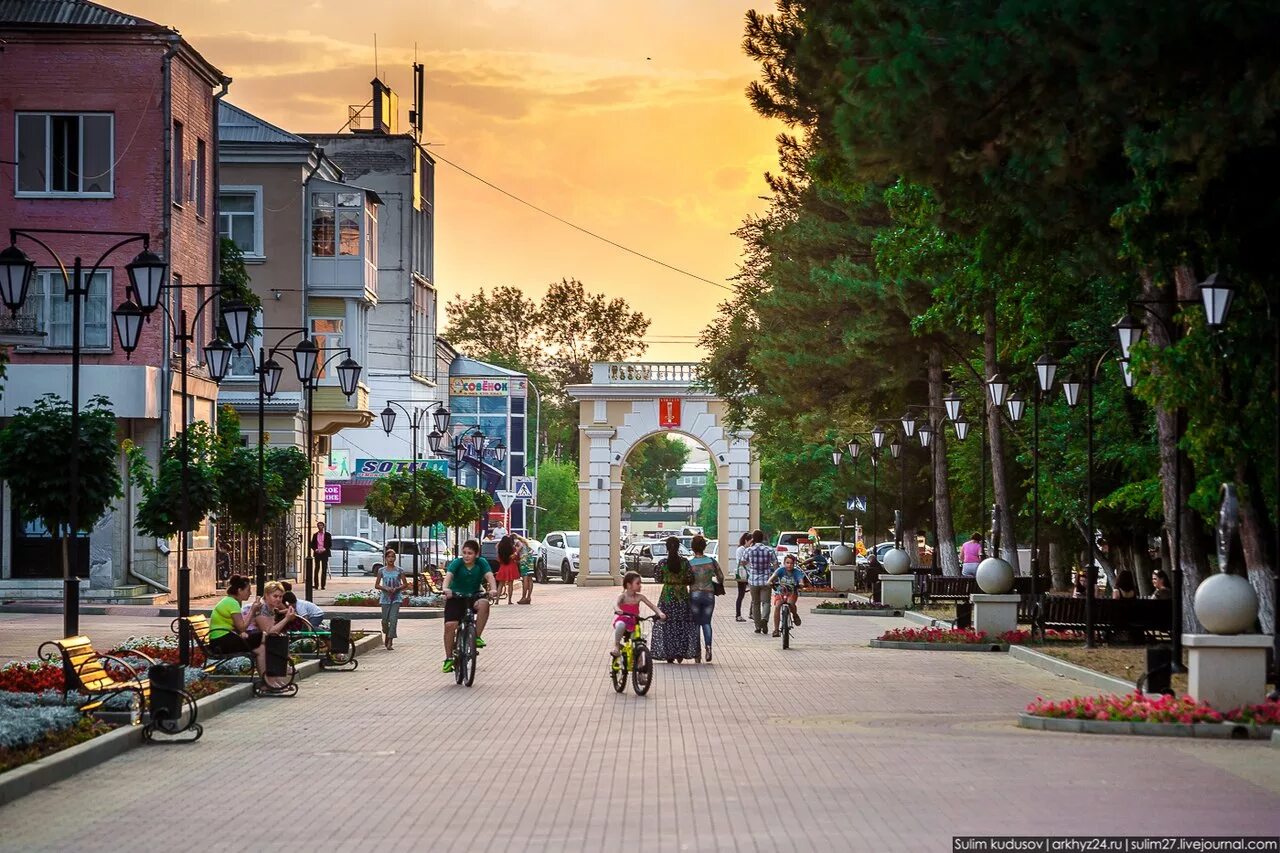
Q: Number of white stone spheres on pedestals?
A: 4